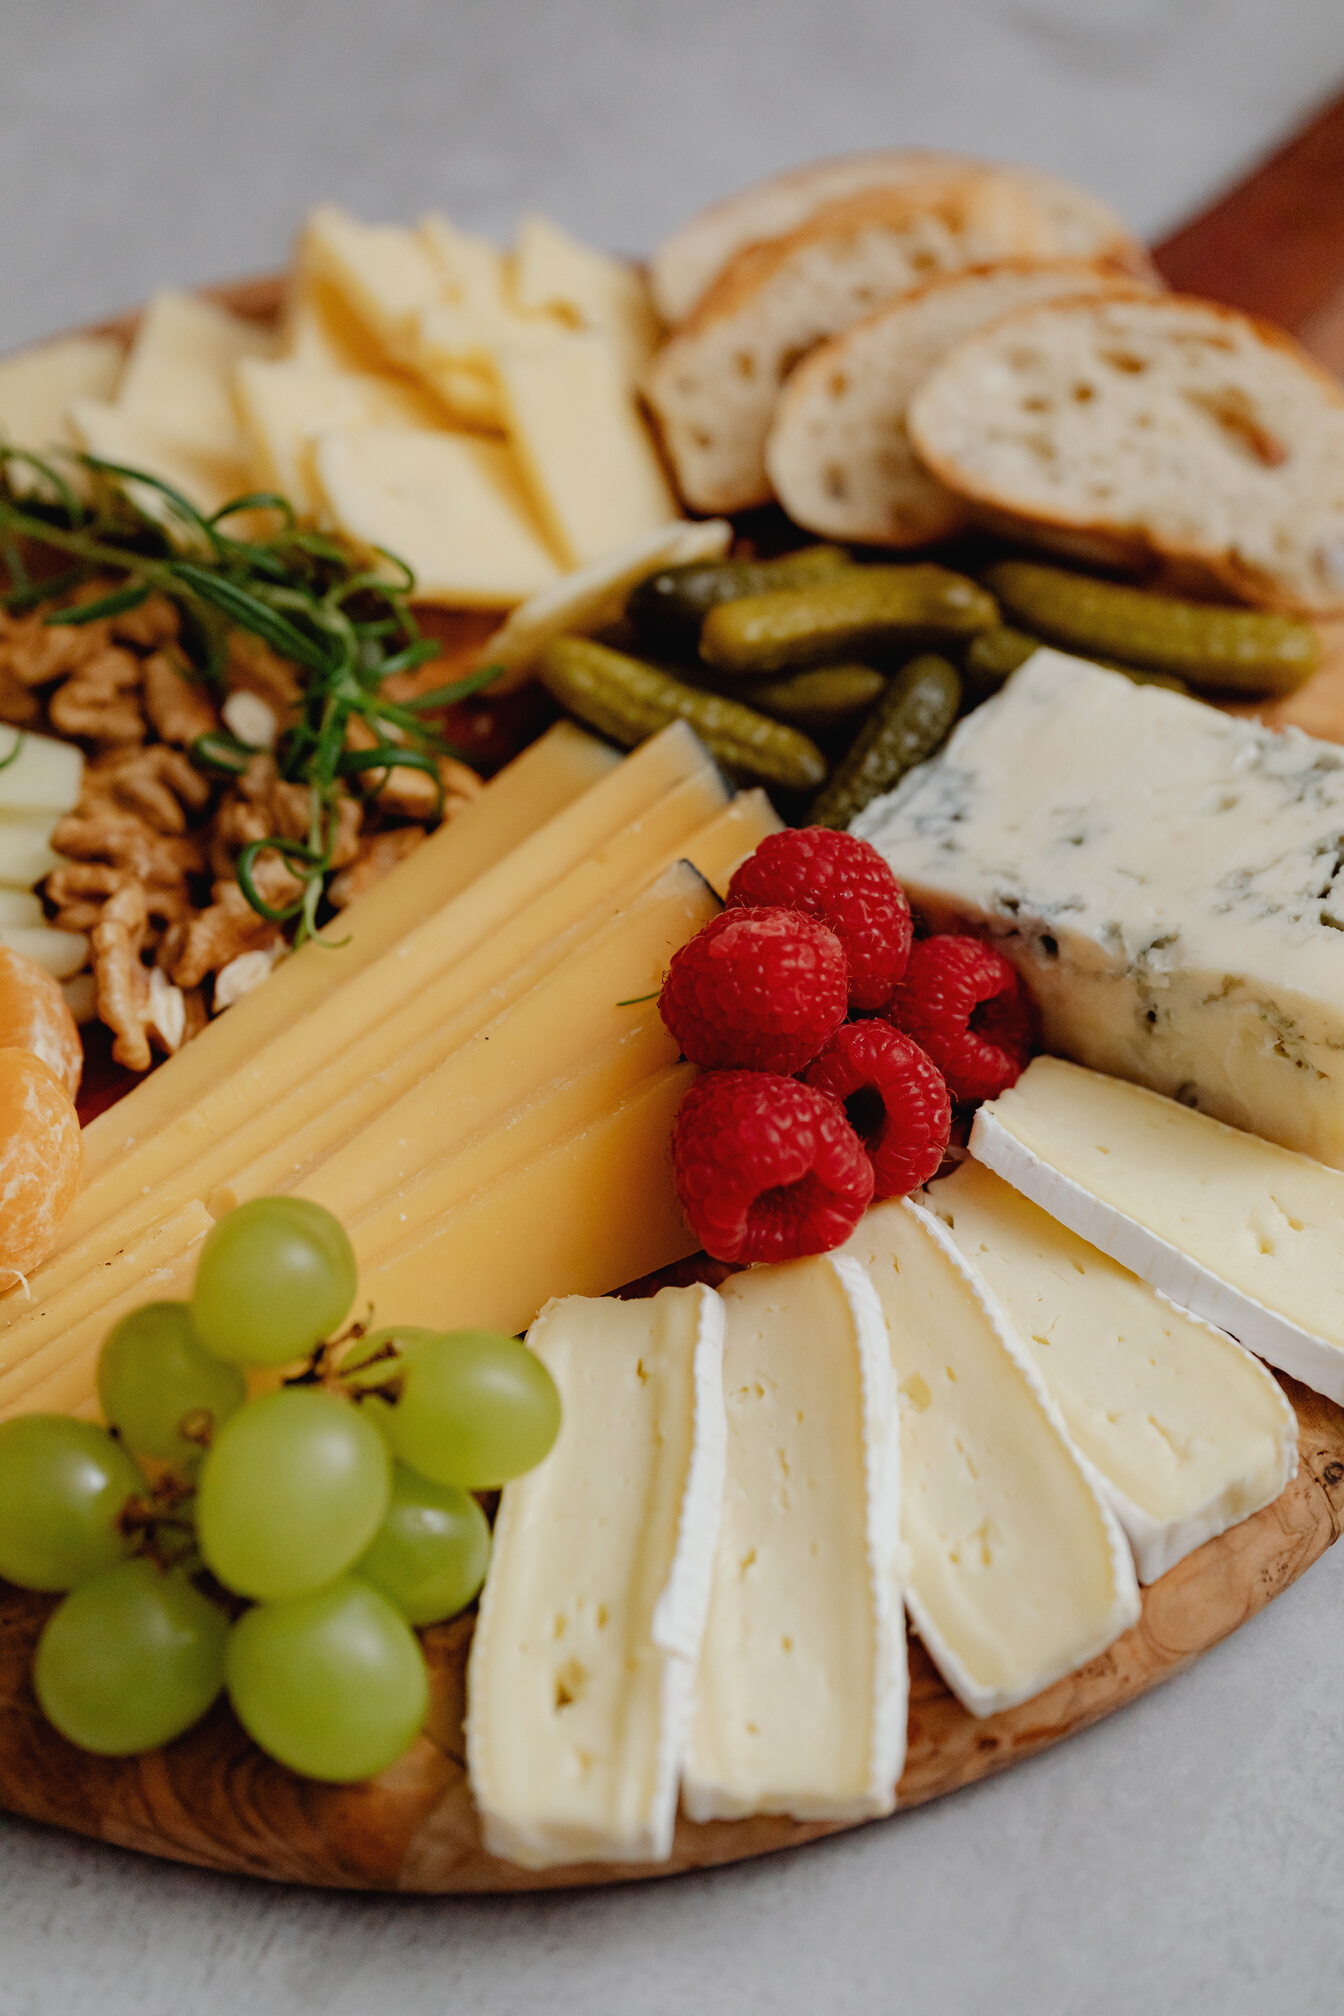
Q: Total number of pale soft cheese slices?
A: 5